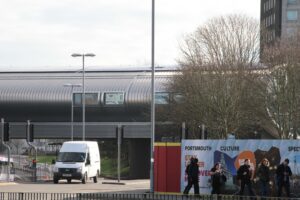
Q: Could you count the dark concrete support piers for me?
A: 1